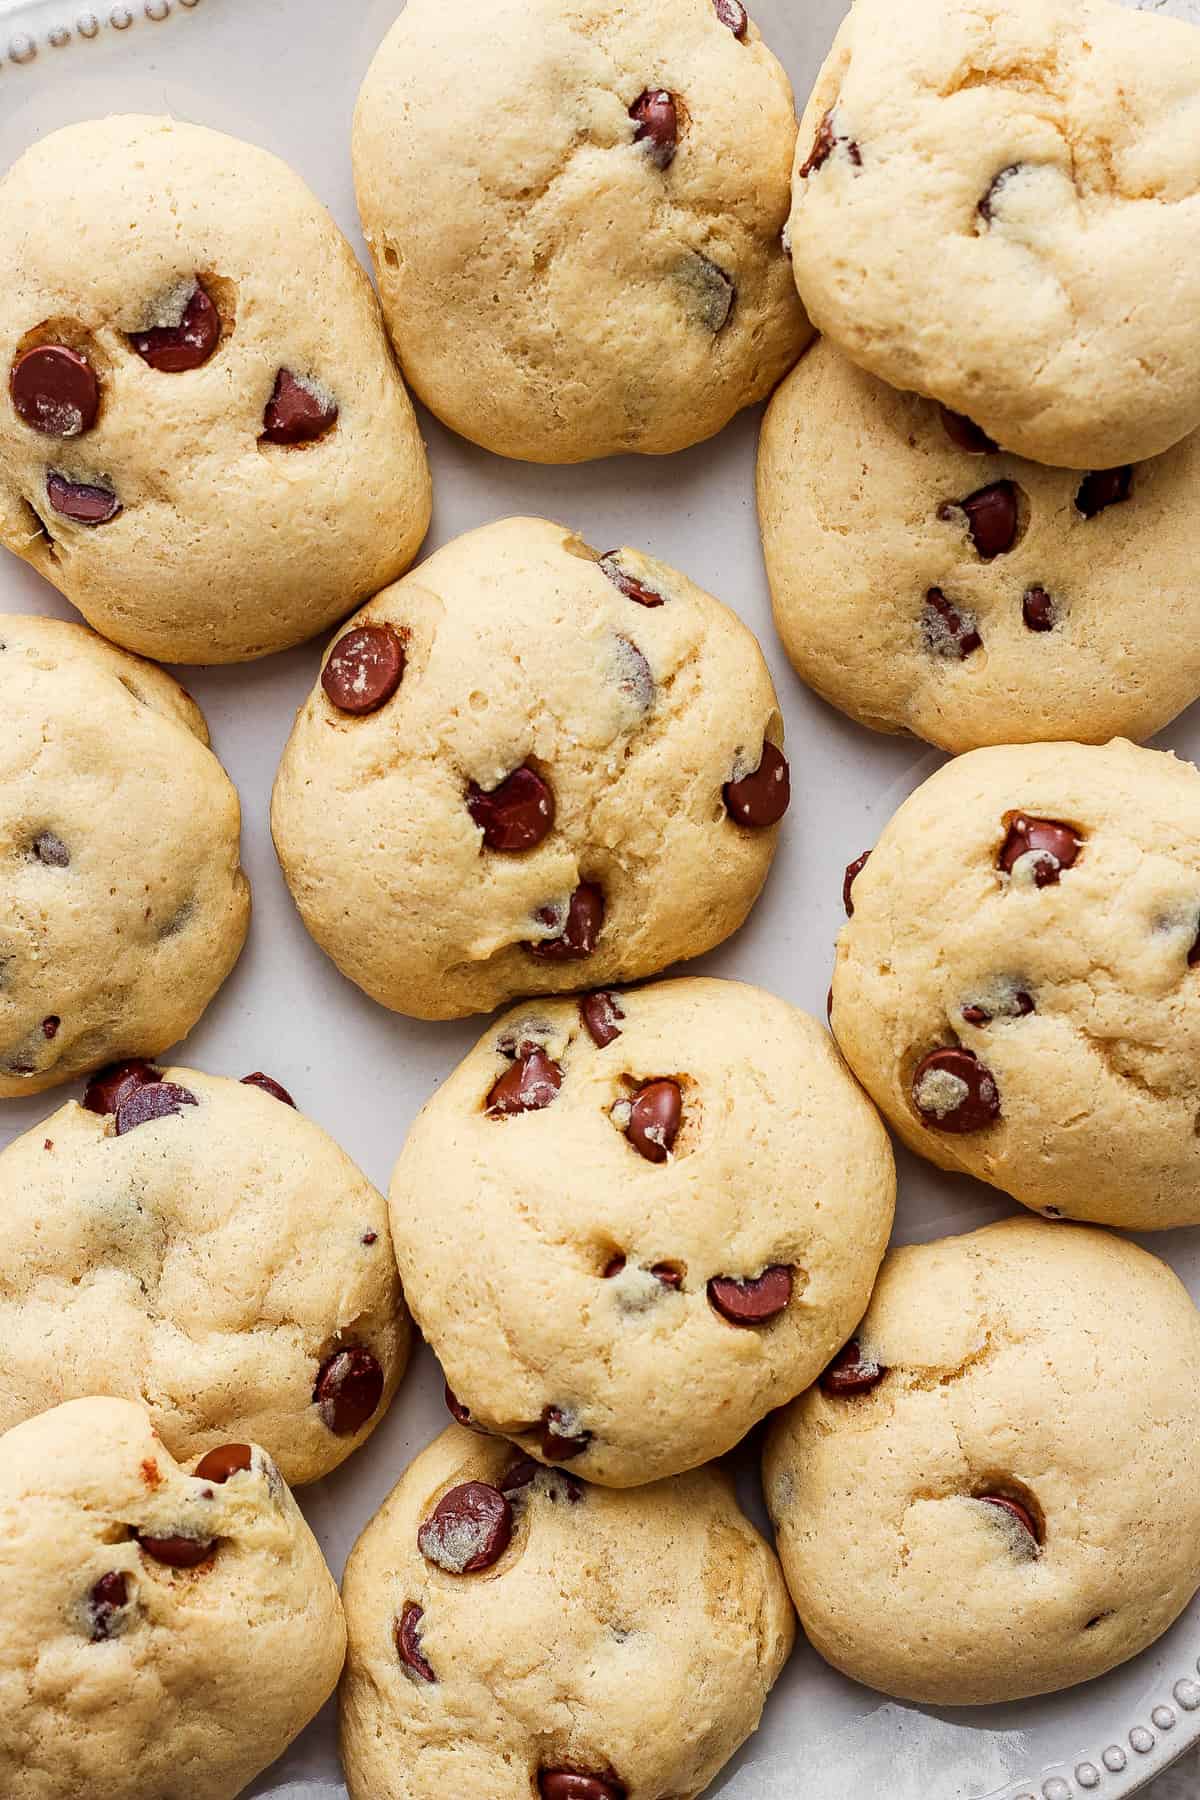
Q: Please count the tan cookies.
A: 12